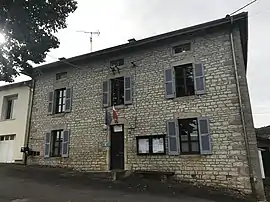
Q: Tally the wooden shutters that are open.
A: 10